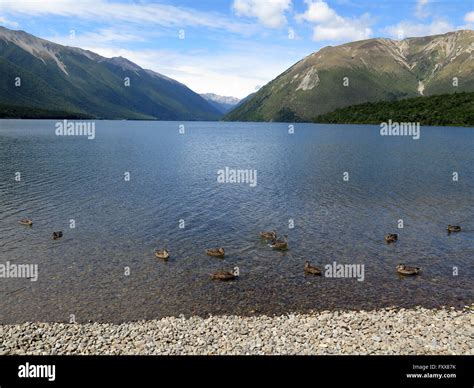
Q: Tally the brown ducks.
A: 11